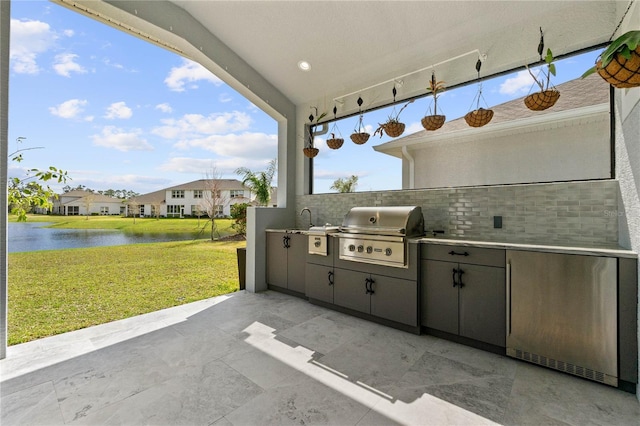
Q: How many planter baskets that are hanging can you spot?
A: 8